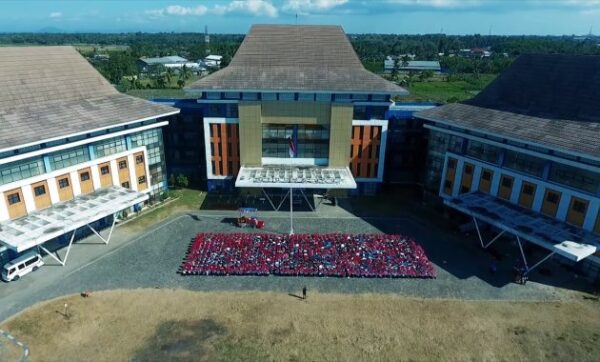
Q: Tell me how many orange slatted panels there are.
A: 2